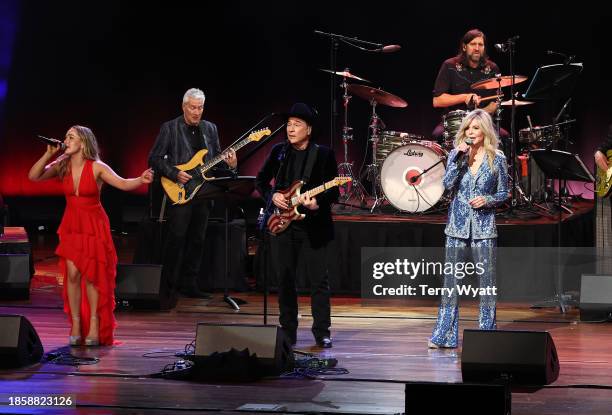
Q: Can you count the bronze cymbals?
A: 4